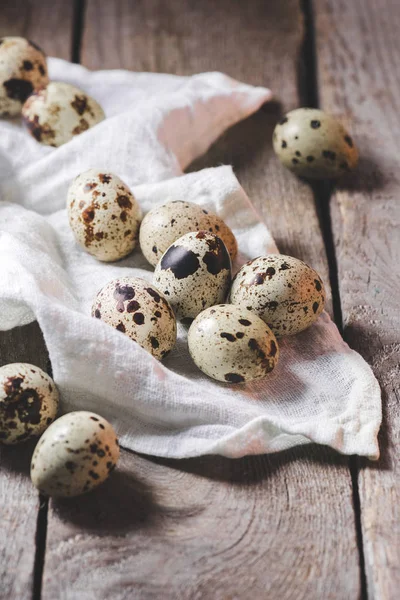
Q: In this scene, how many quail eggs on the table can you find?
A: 11